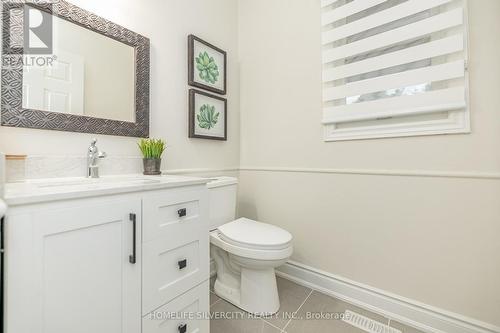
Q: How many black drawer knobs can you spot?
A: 3